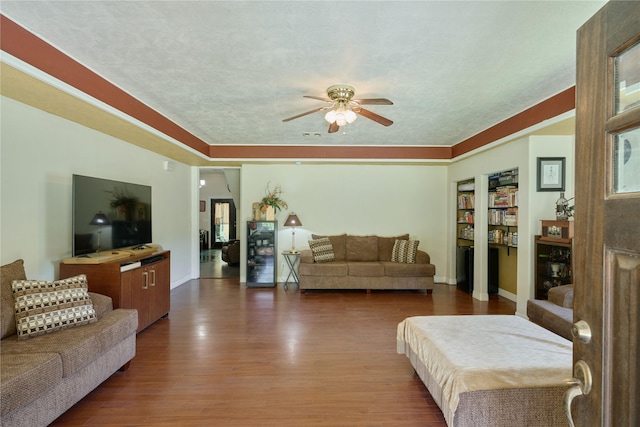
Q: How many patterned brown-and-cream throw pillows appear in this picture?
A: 3